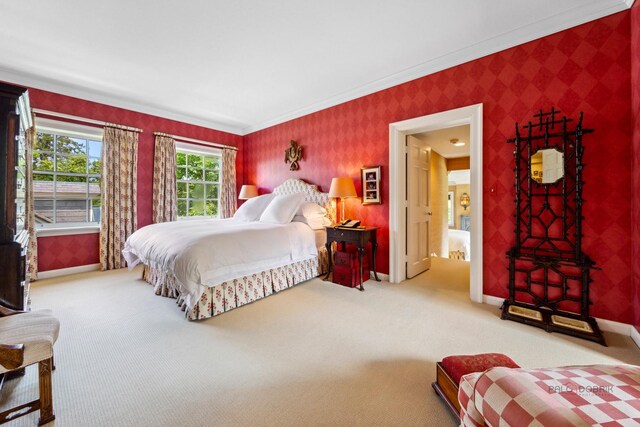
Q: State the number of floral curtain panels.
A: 4